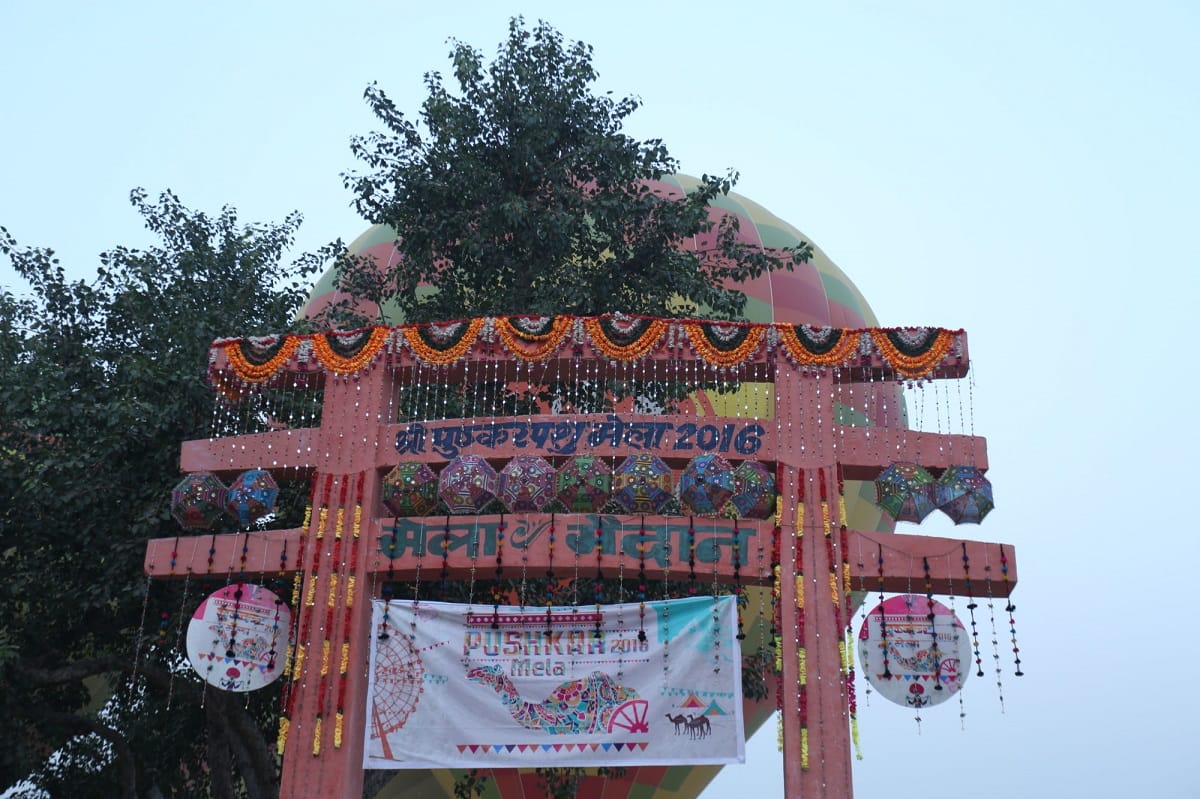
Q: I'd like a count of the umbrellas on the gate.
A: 11